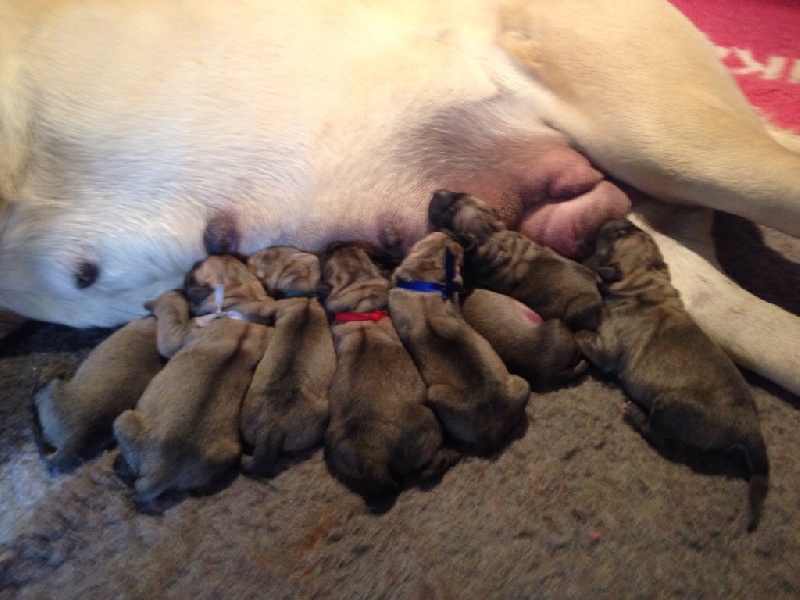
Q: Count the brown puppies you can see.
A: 8